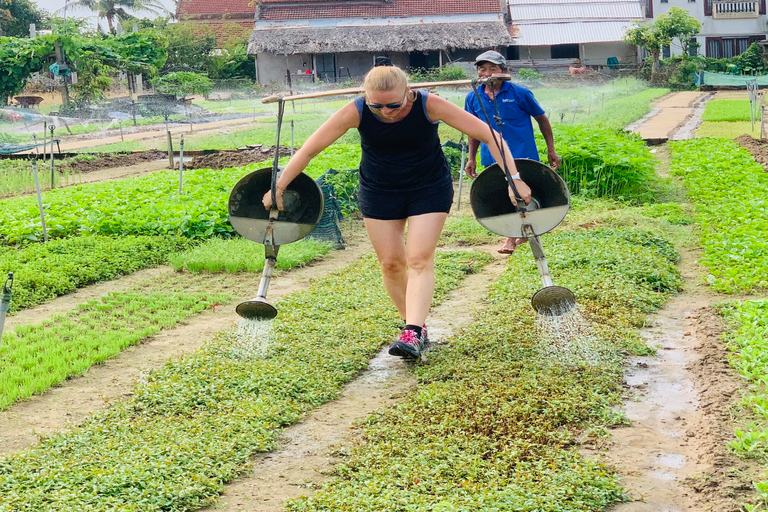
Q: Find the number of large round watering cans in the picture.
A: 2